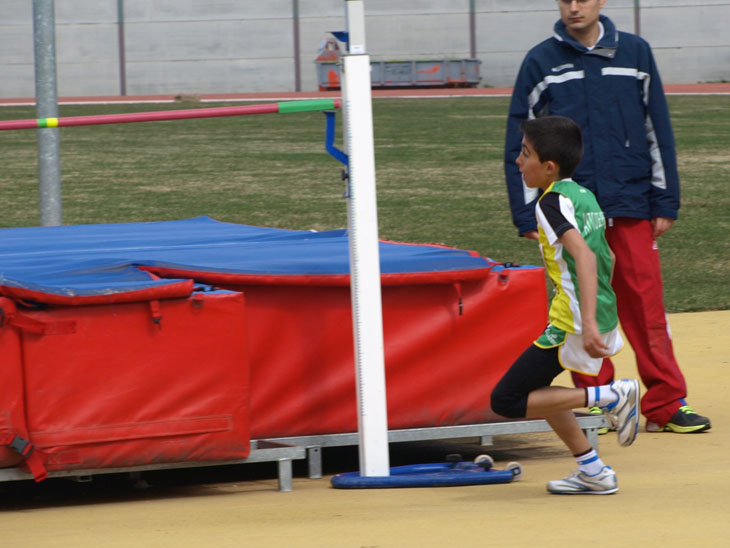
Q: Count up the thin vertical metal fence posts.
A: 4